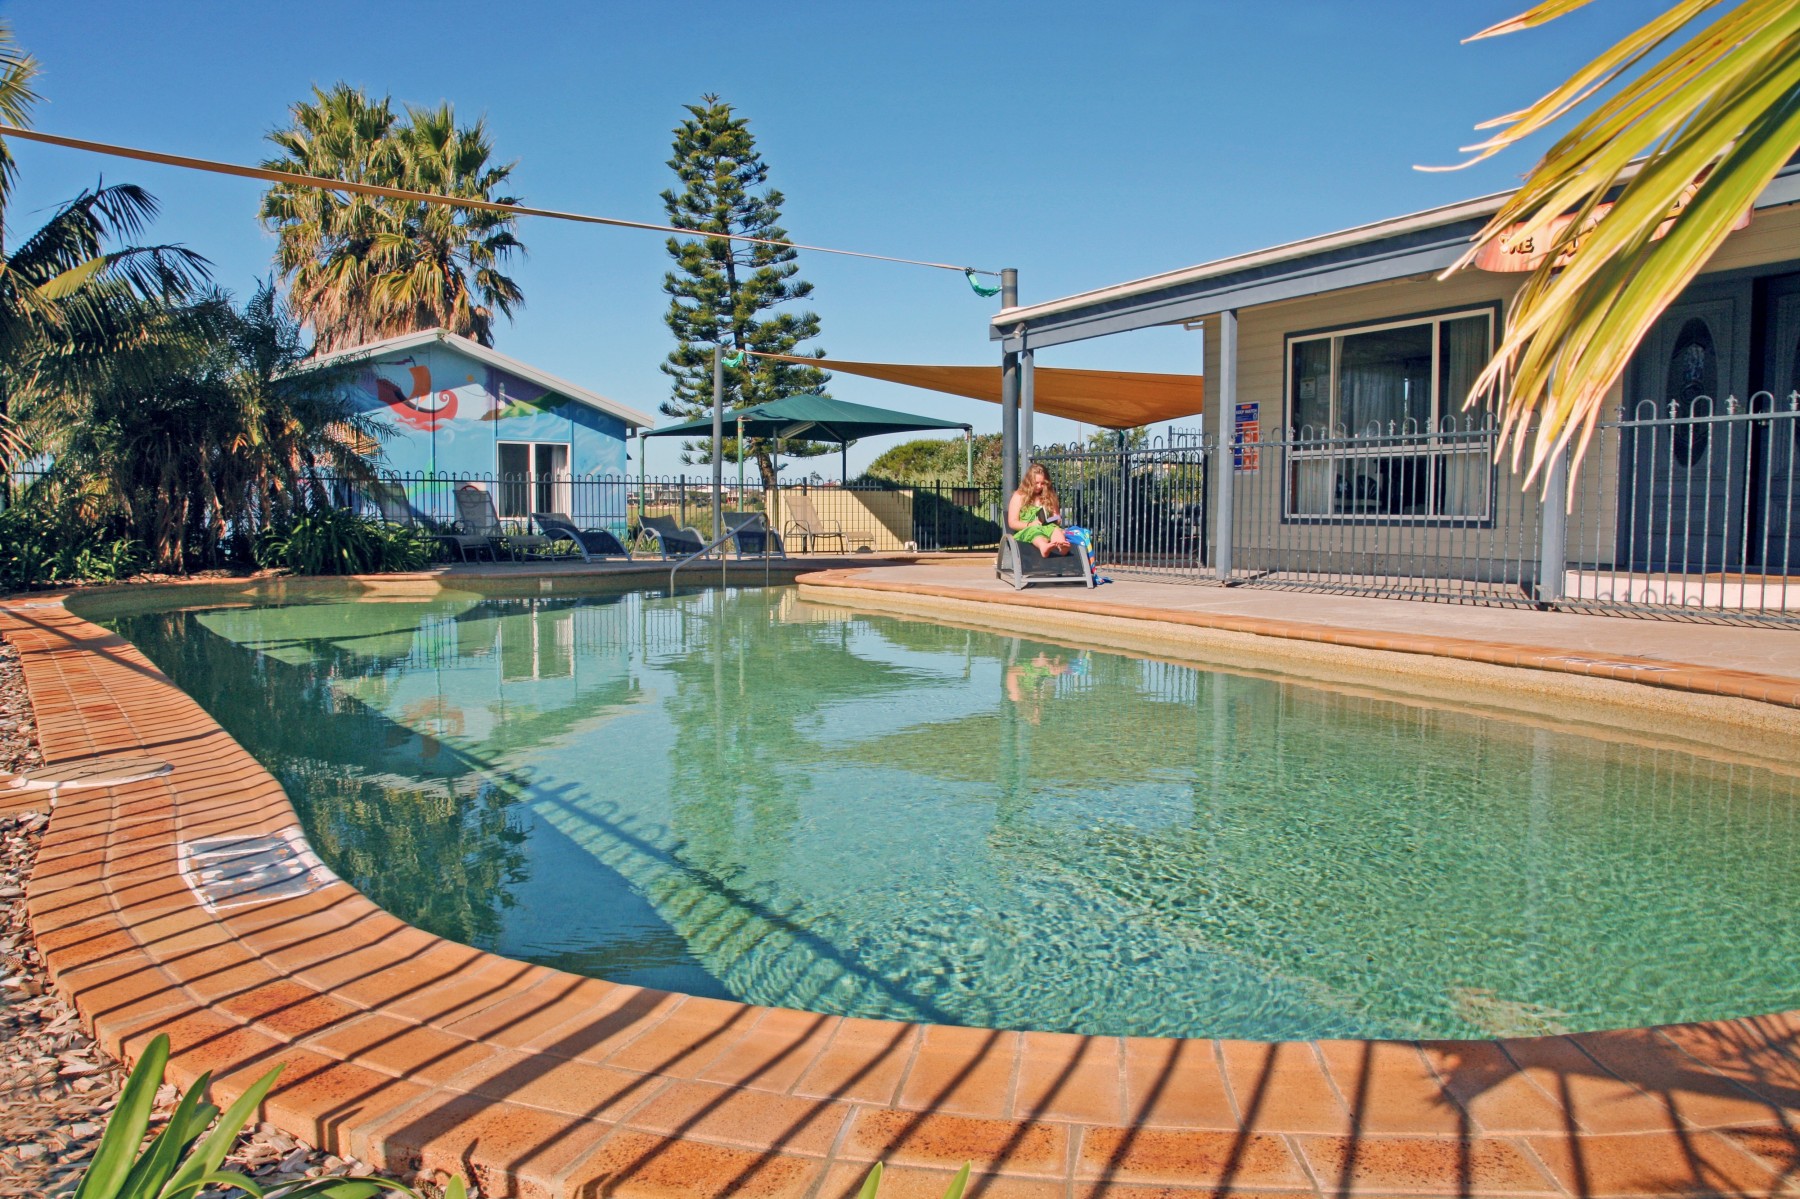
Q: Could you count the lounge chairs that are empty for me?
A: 6